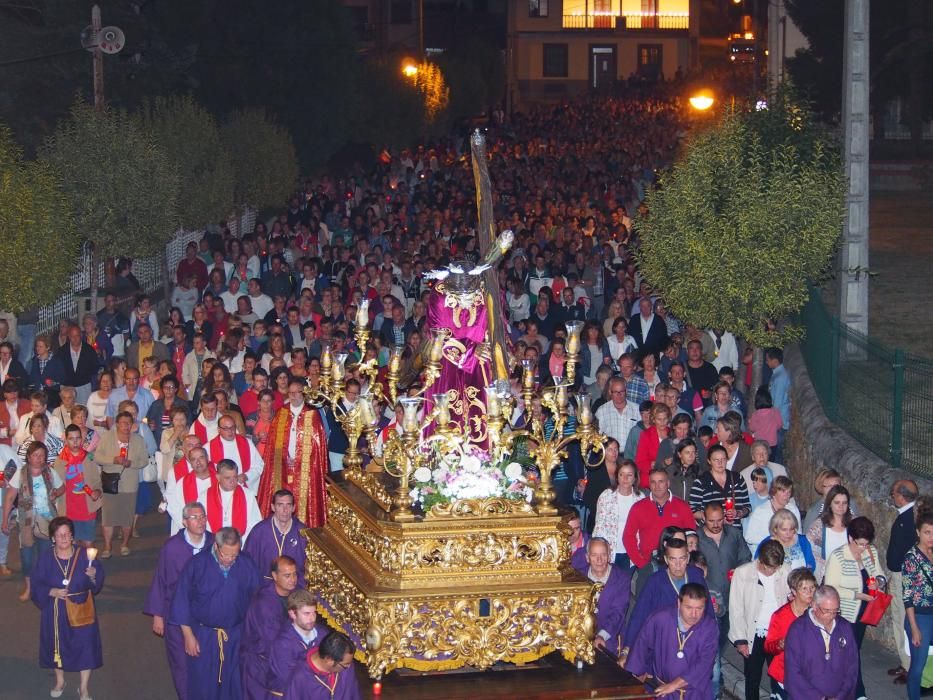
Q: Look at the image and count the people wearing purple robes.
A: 12